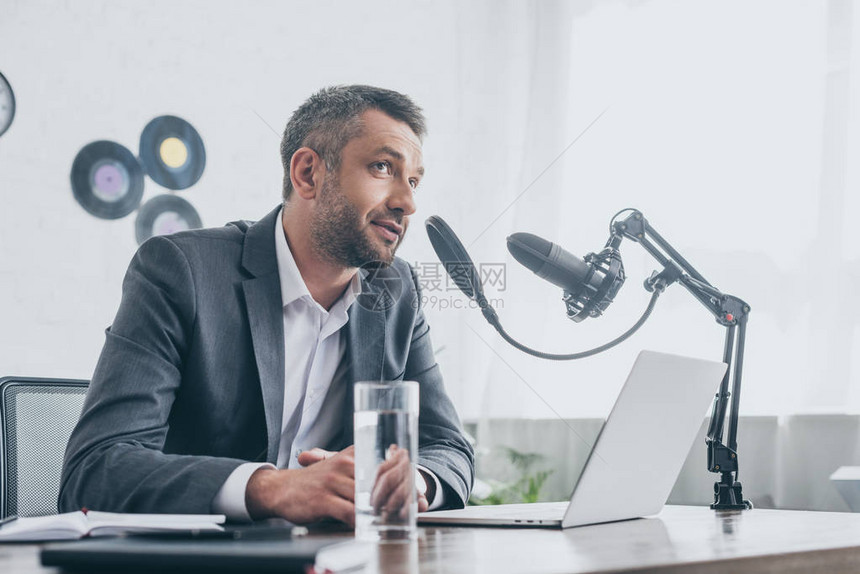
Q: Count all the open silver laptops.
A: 1